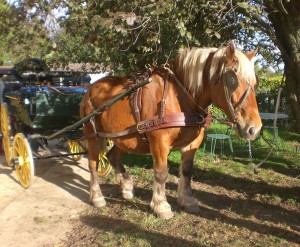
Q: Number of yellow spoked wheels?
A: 4